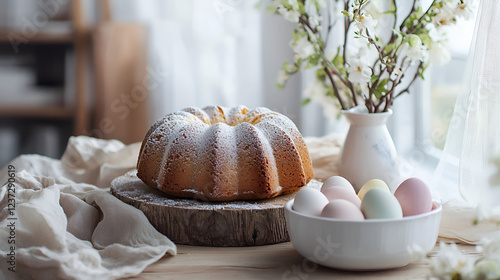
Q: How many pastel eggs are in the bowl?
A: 7